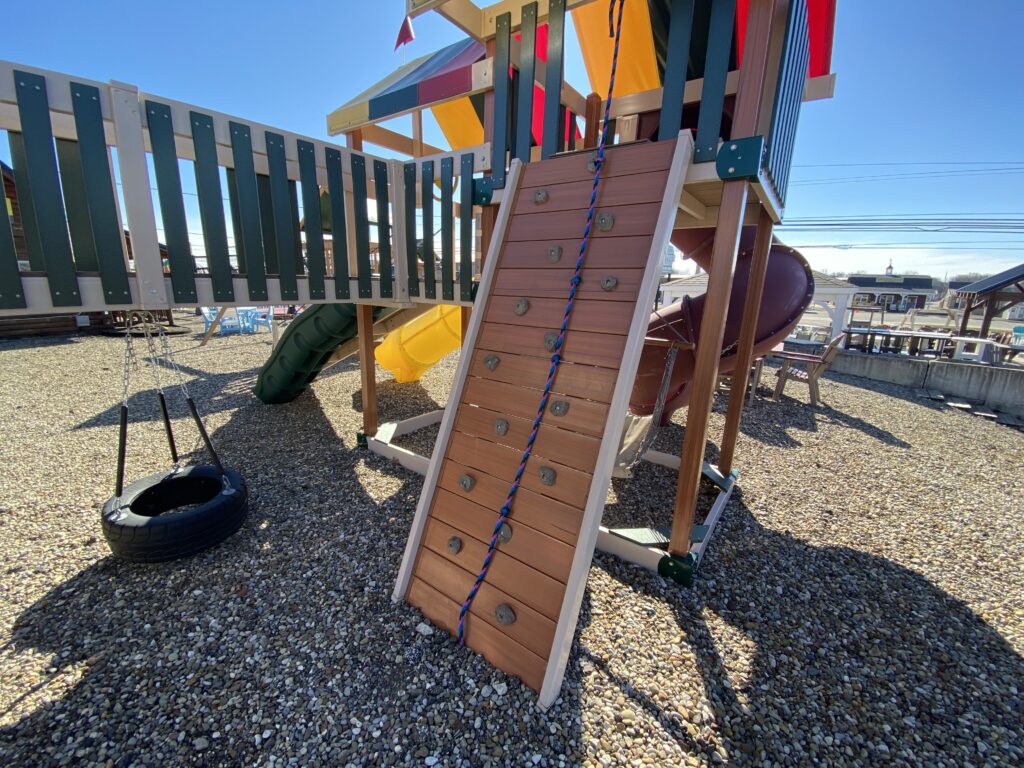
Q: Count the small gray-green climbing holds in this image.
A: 15